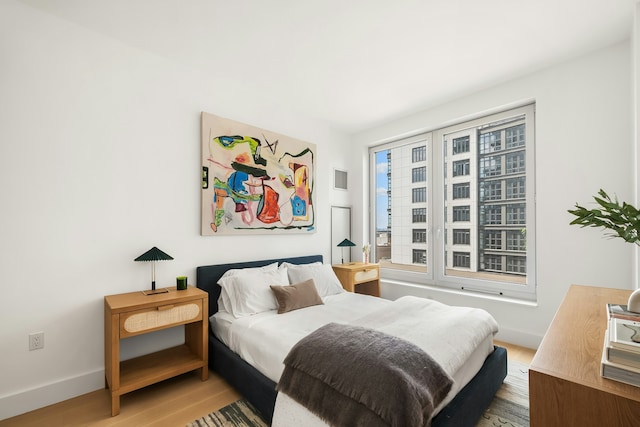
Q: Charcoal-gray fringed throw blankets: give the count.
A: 1